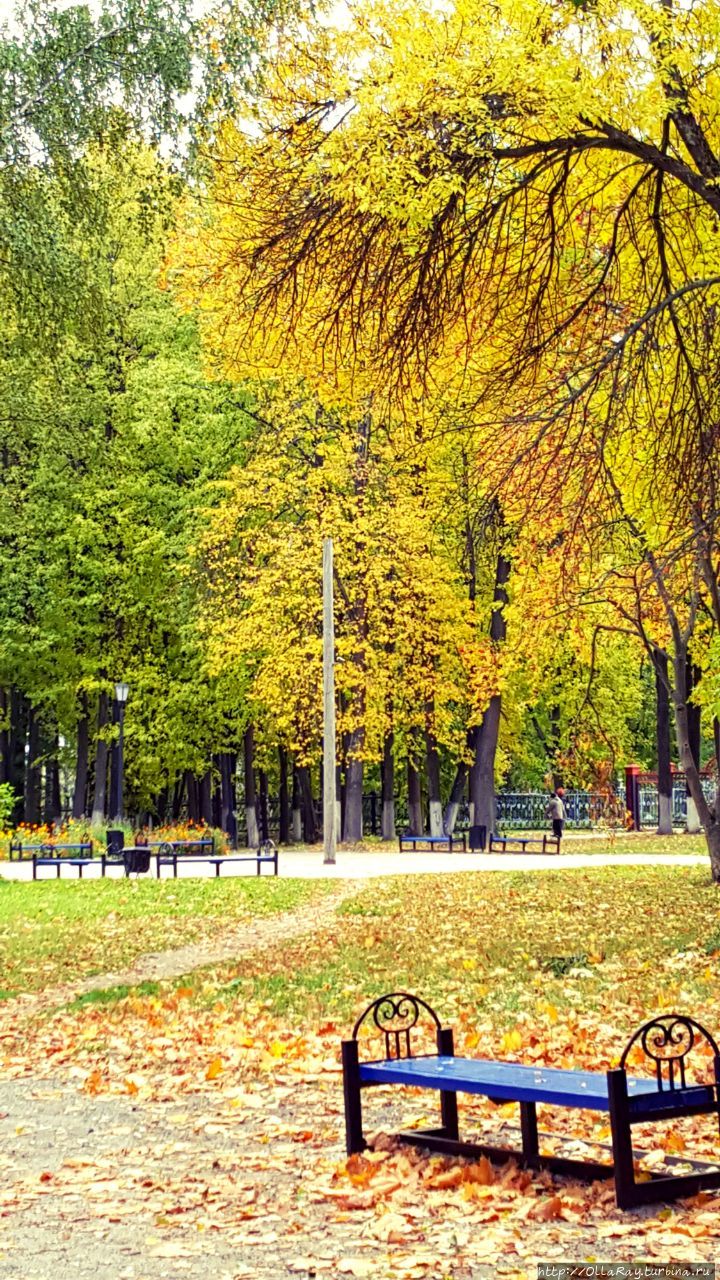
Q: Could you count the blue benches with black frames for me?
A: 7